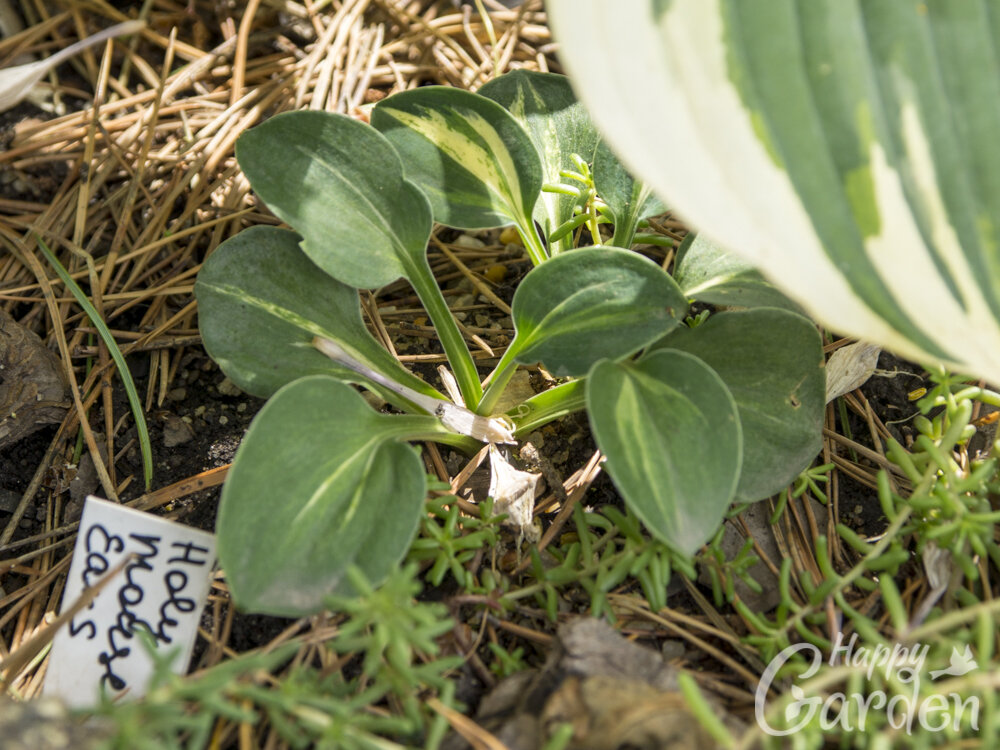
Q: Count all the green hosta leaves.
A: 10